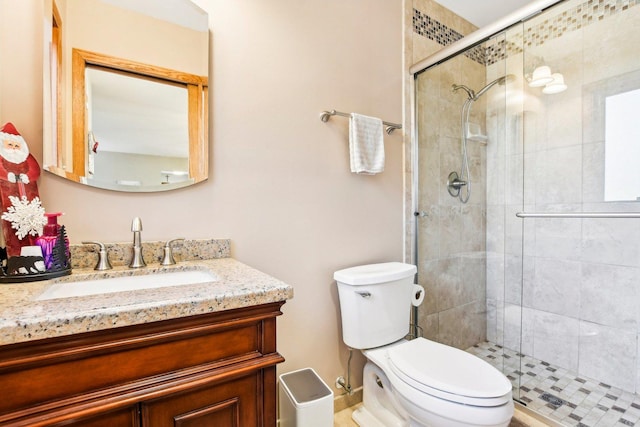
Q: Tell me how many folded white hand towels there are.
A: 1